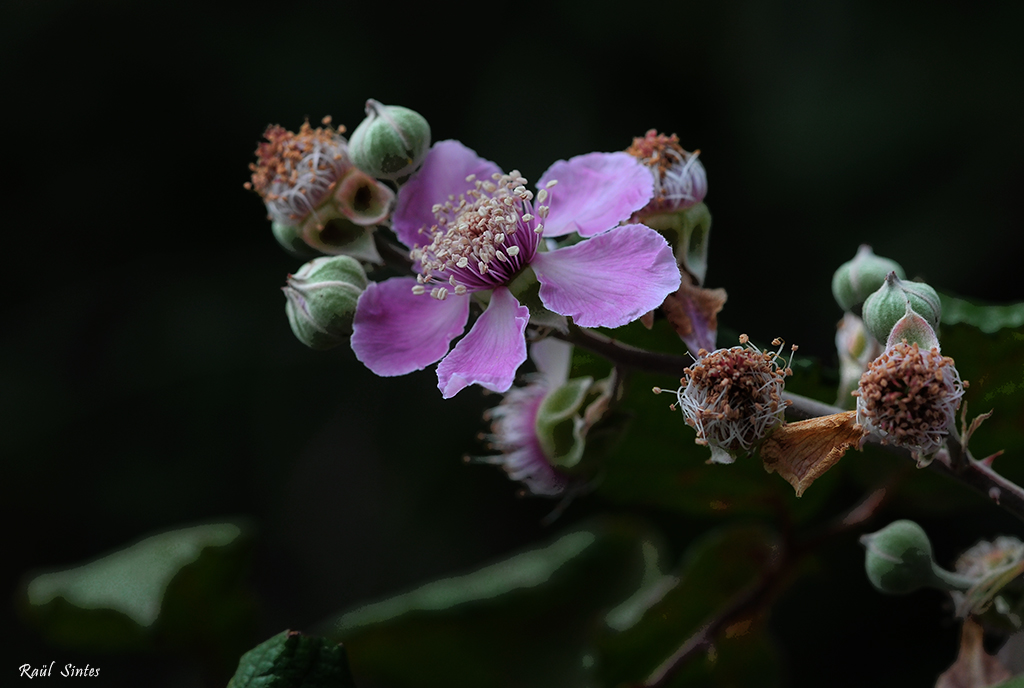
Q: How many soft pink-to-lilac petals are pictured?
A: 5